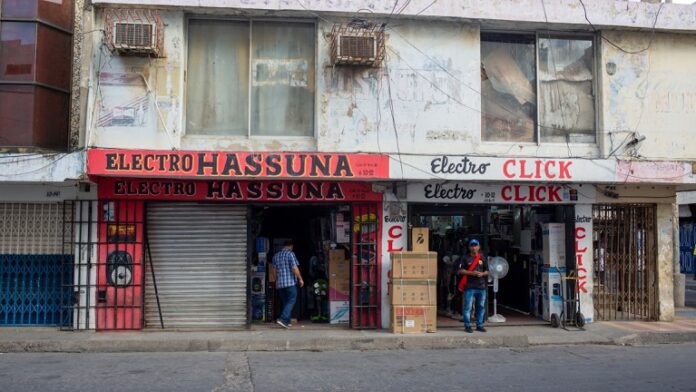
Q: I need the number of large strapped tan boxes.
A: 3